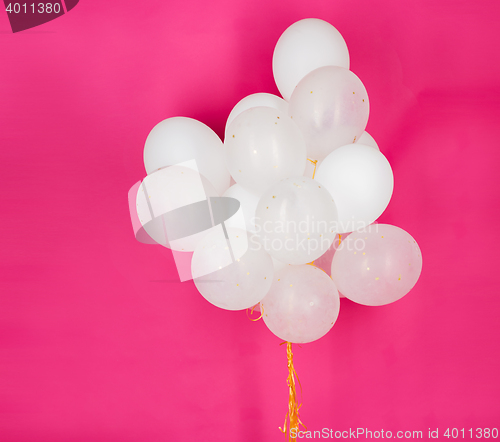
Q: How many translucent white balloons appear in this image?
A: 7